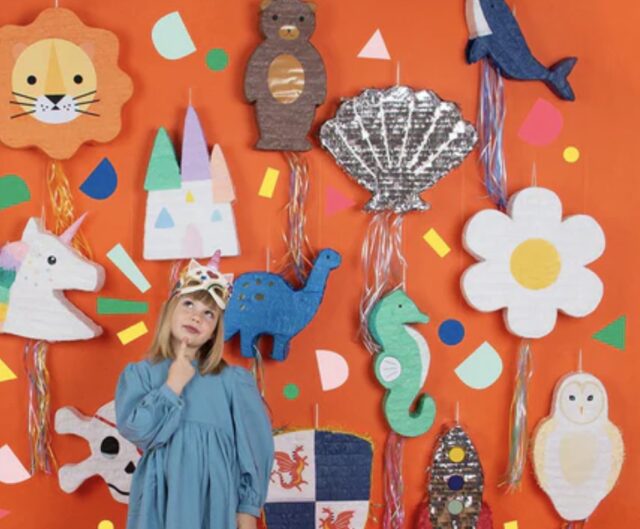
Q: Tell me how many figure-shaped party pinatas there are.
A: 13